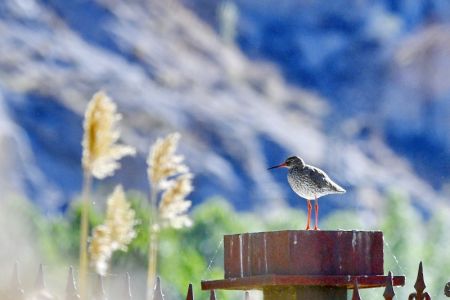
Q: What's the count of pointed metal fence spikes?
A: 12